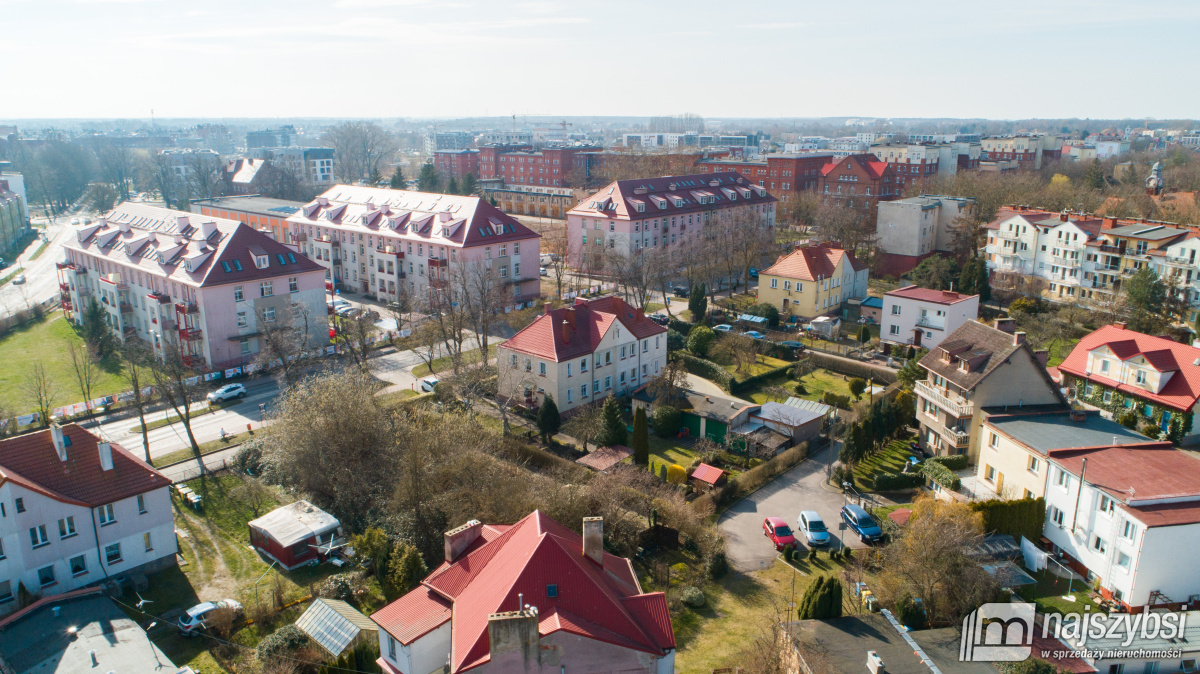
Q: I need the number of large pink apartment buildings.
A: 3